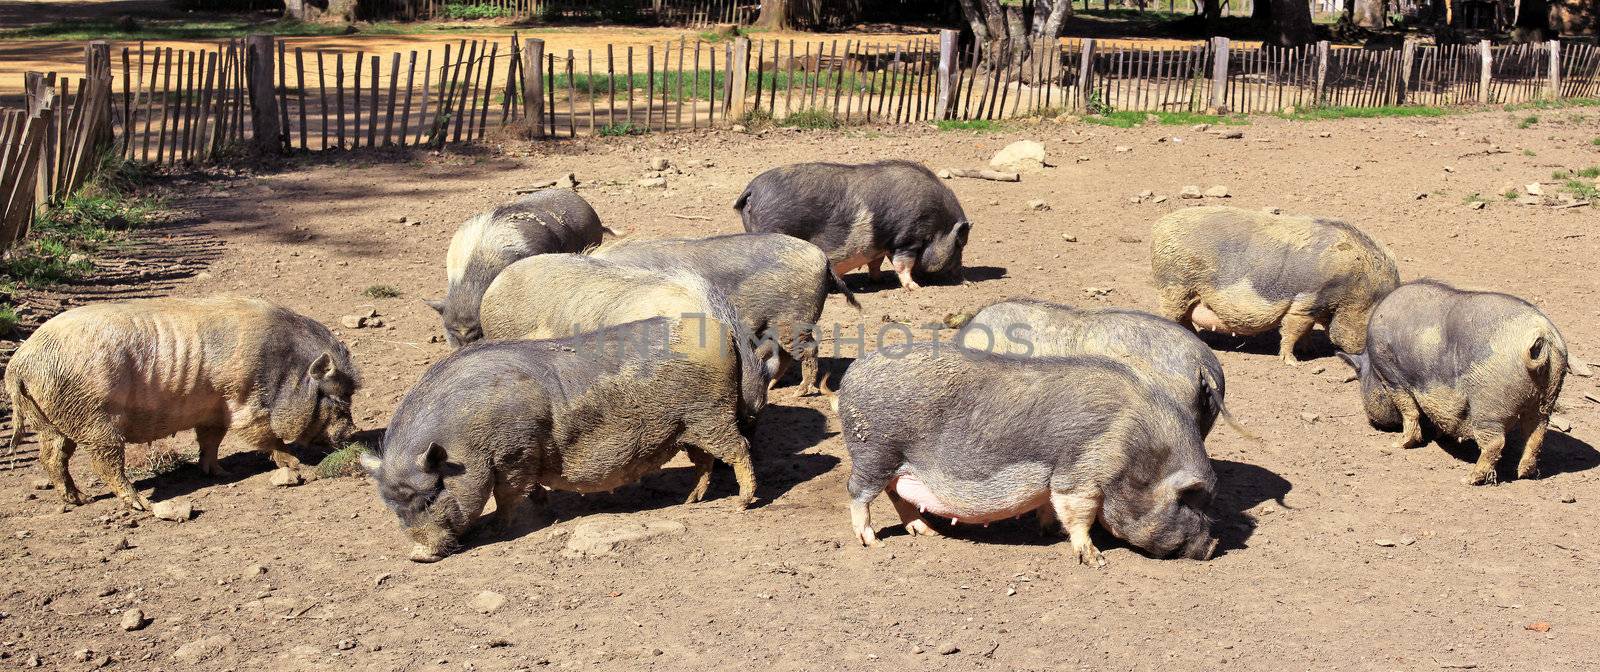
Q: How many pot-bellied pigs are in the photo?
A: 10